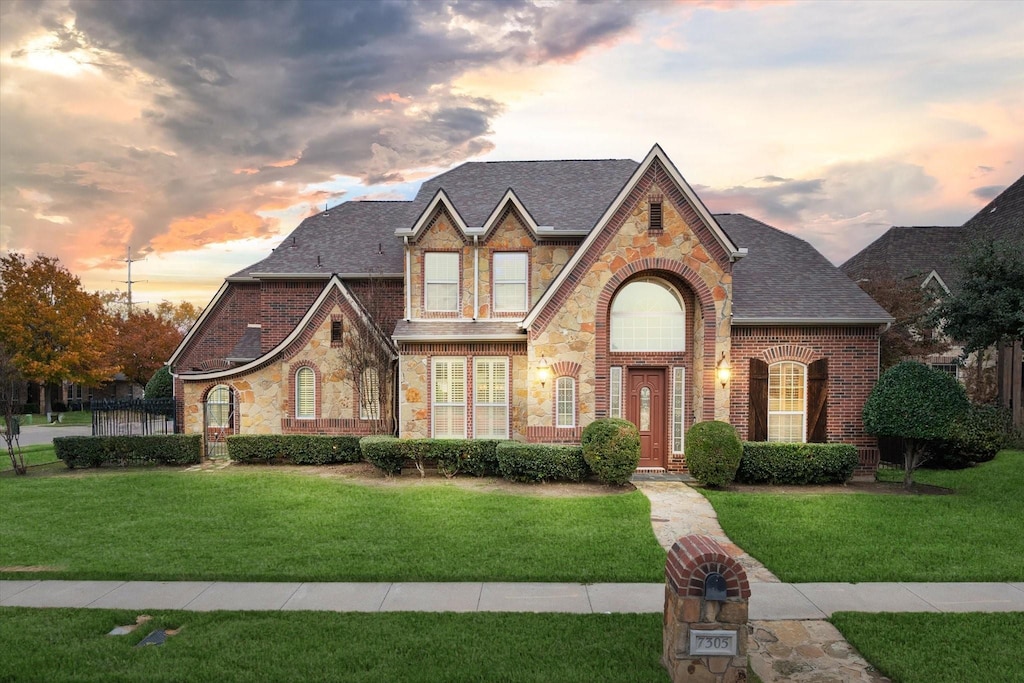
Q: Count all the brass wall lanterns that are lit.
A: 2